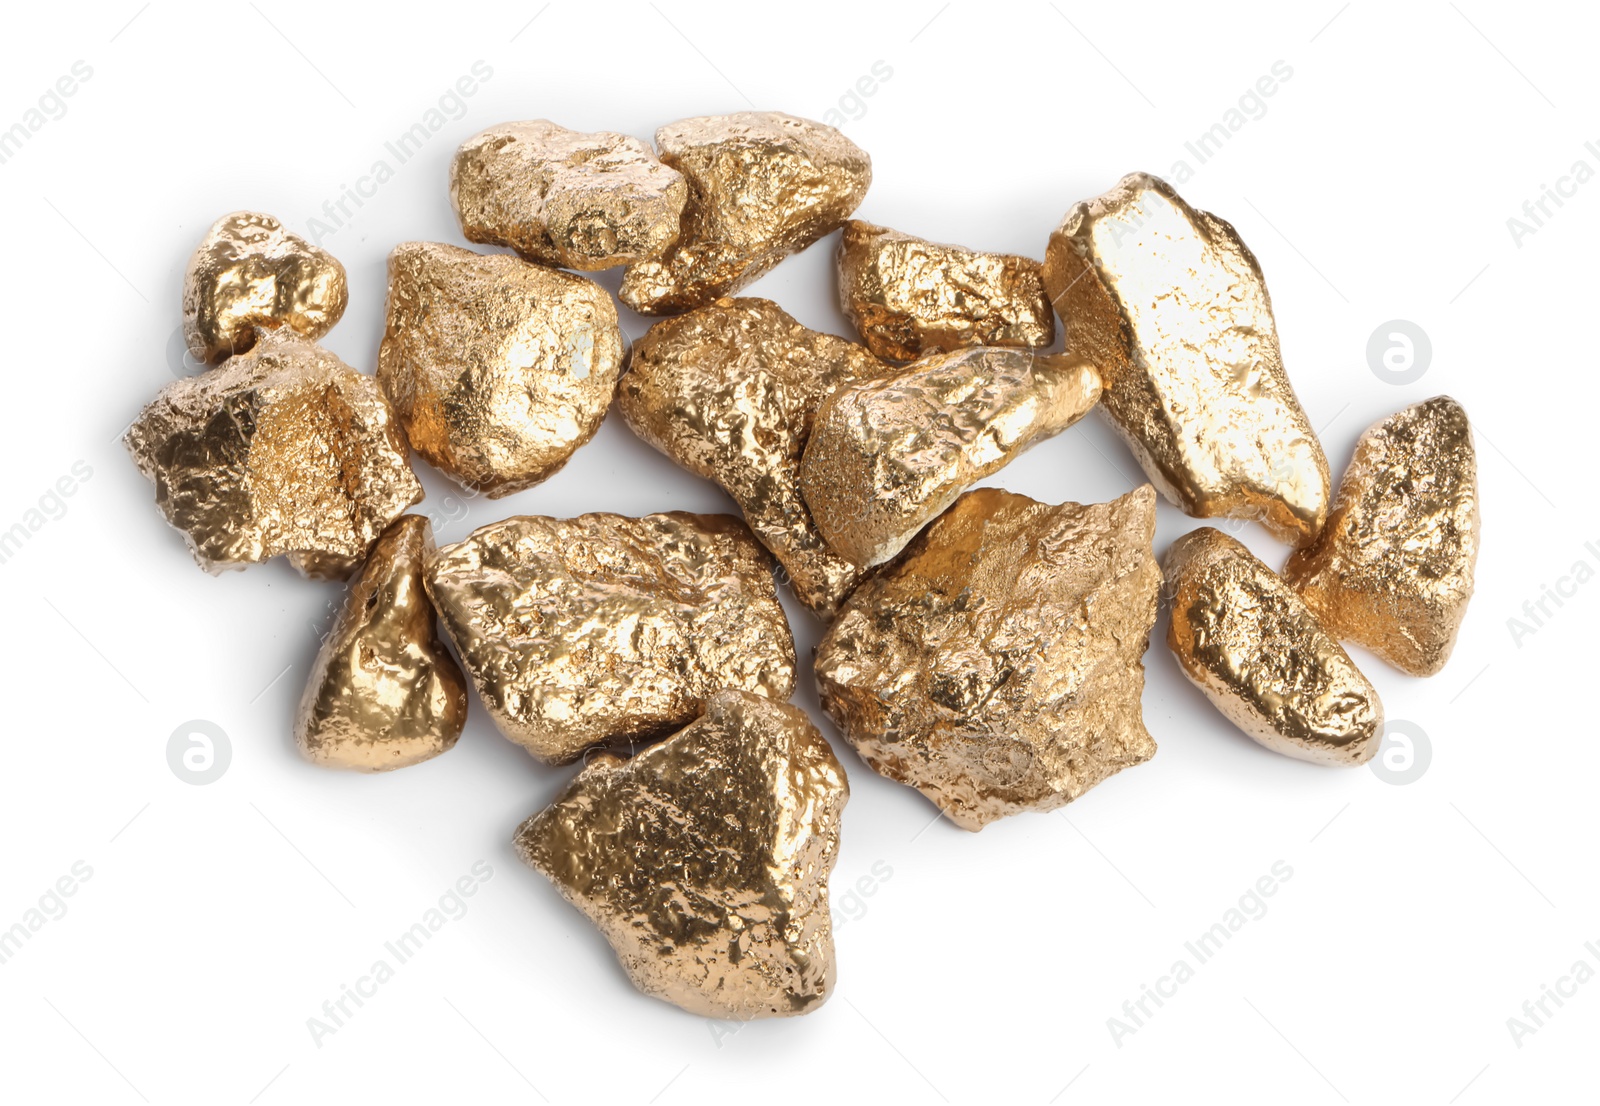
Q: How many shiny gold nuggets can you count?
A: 15